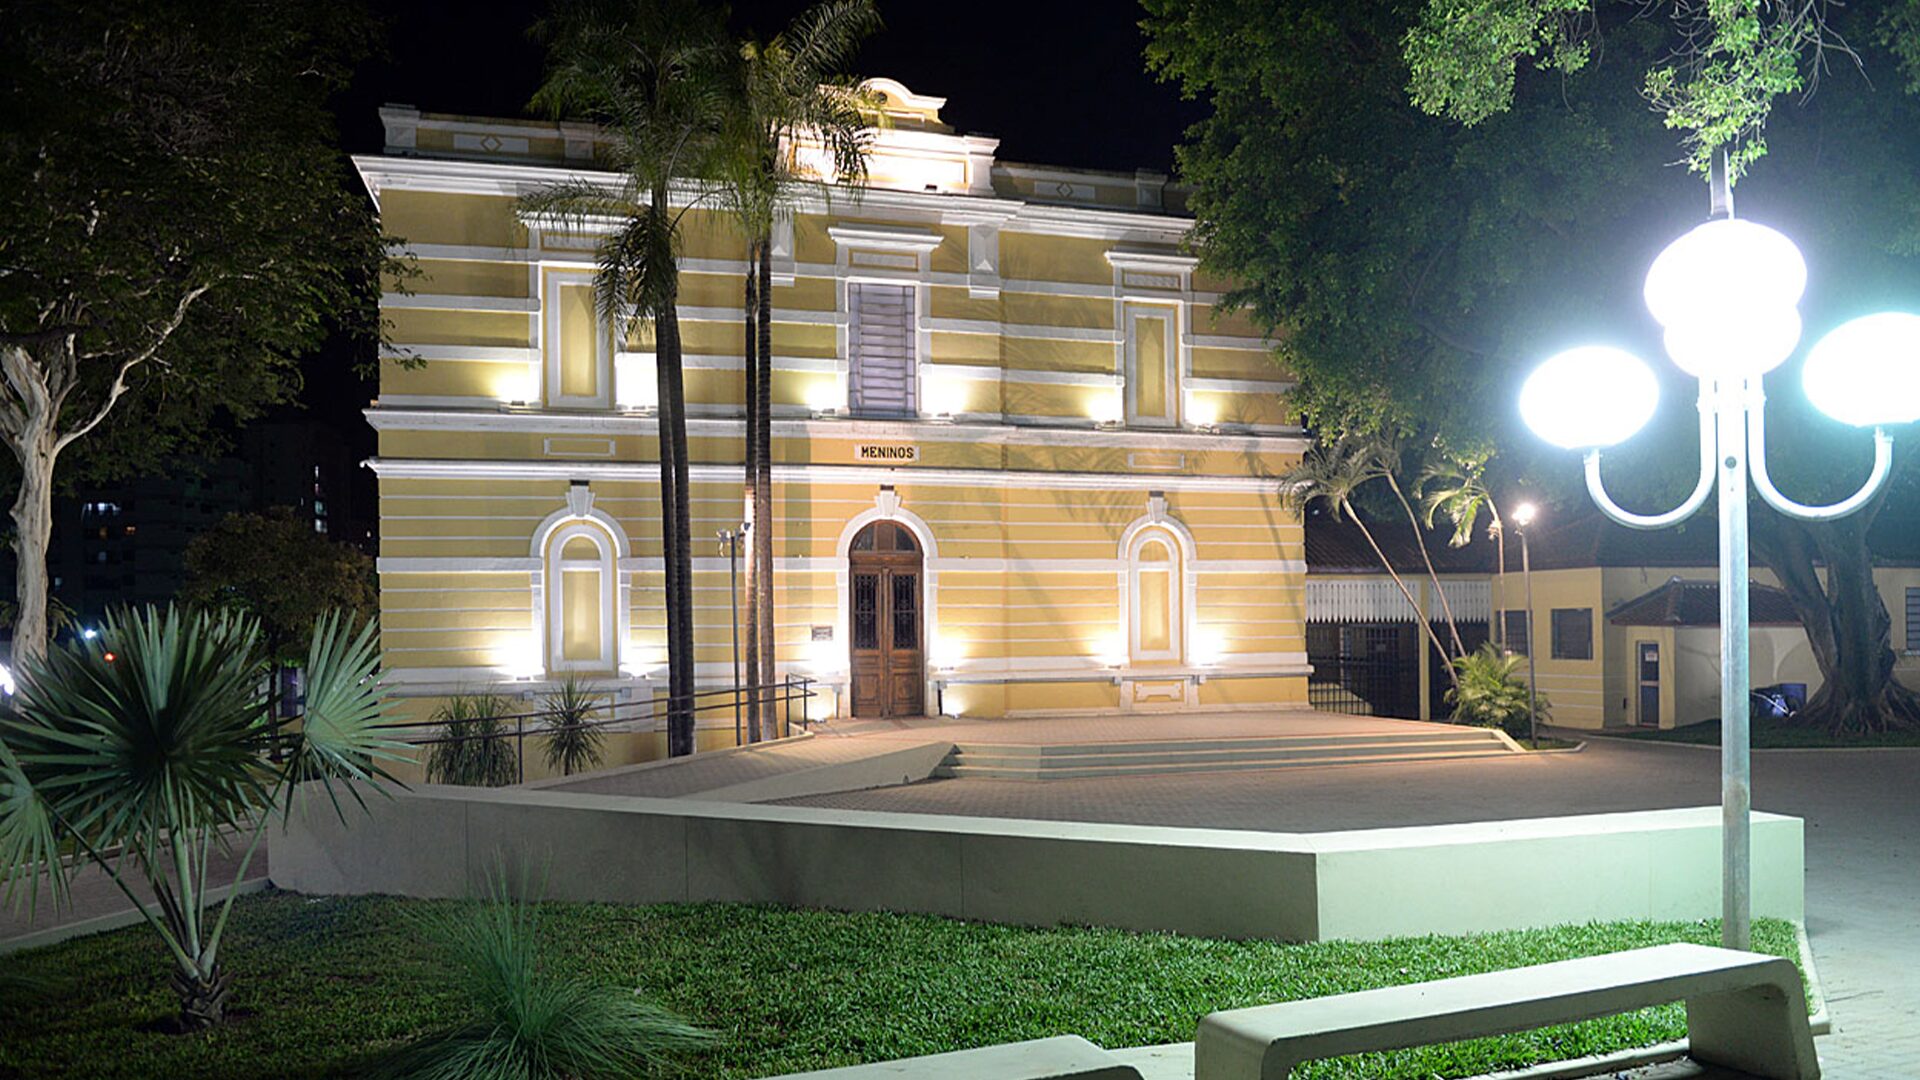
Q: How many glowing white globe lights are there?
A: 4